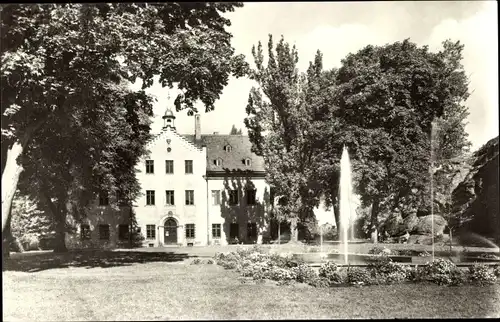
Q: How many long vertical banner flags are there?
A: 0